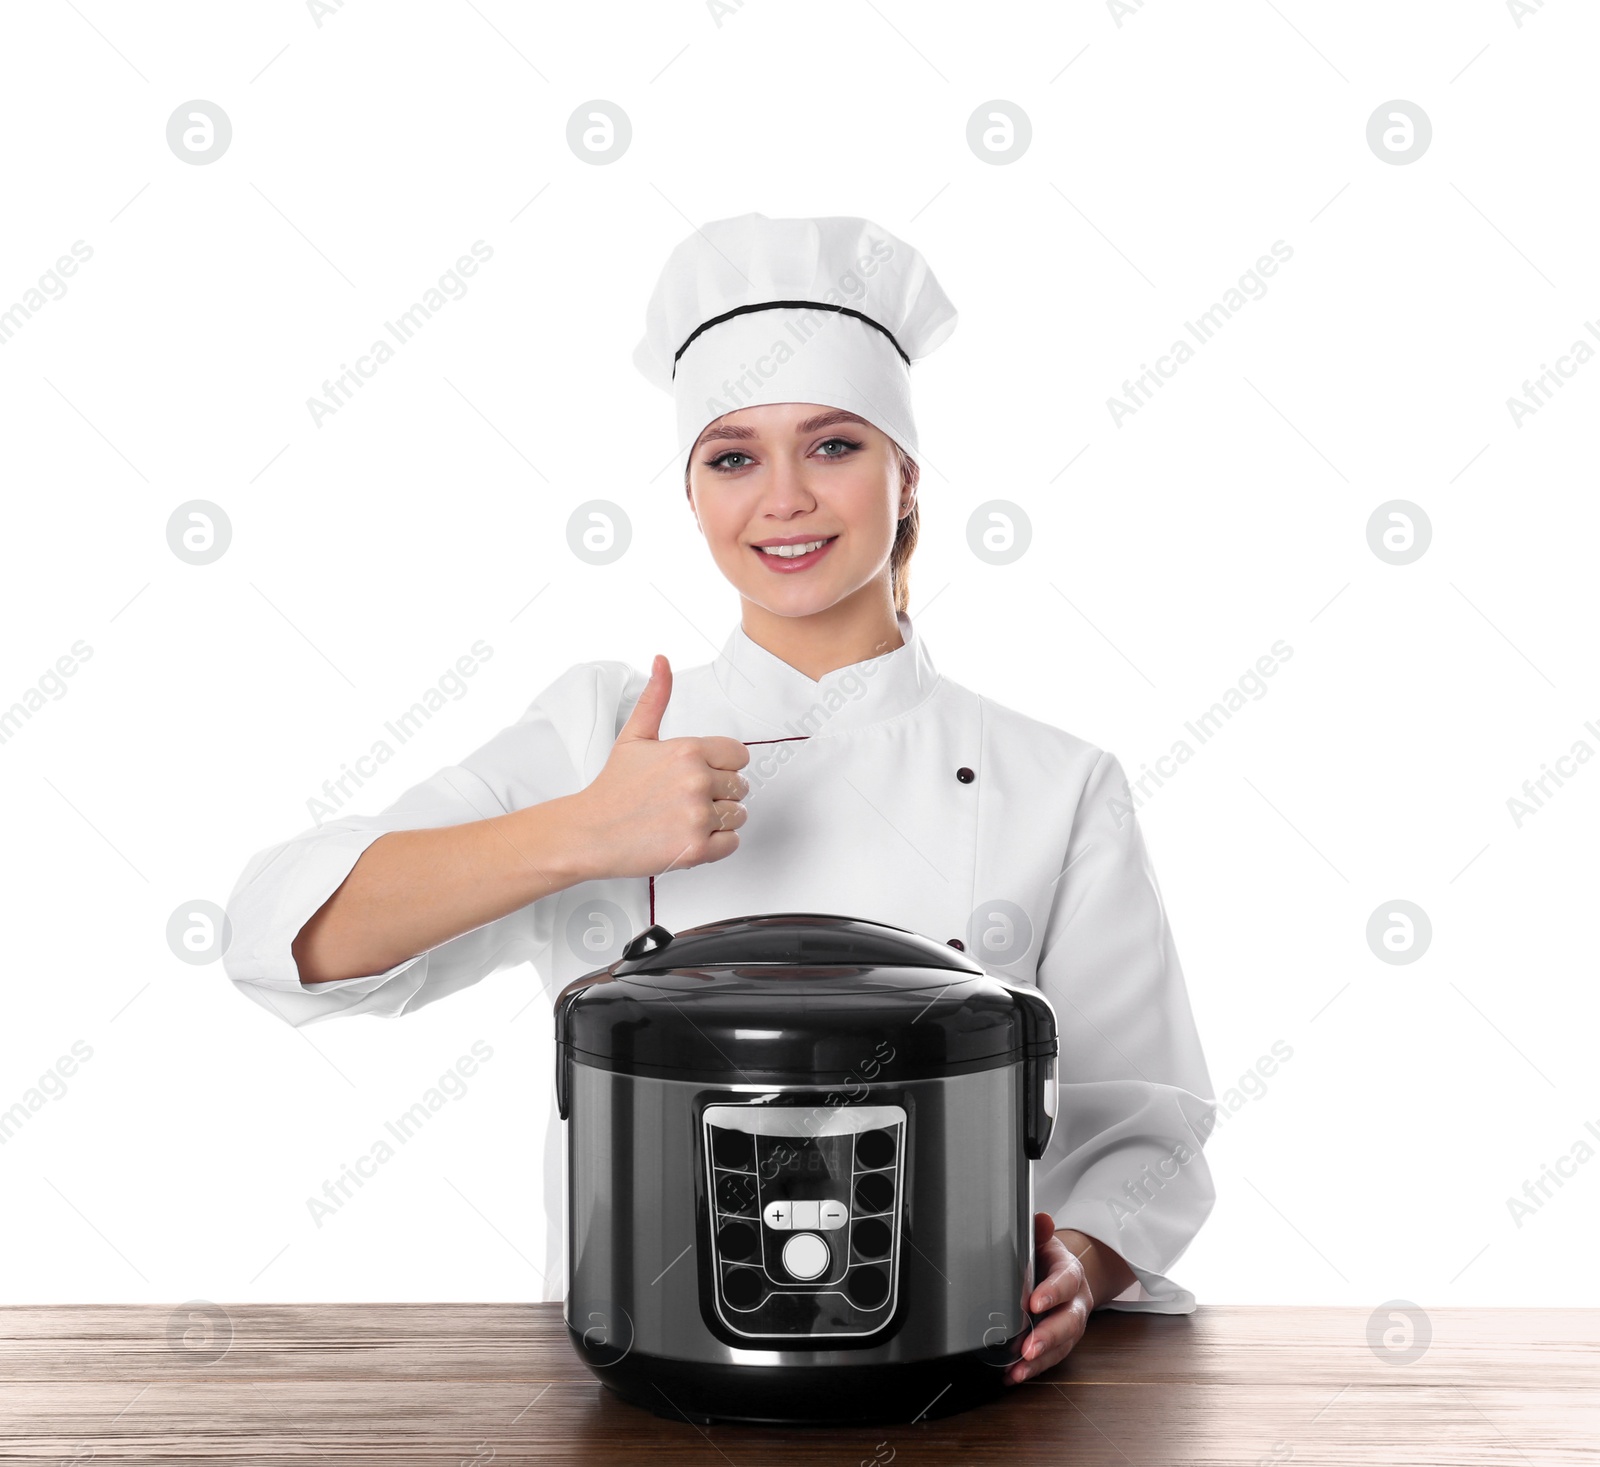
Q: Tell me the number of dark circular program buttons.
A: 8